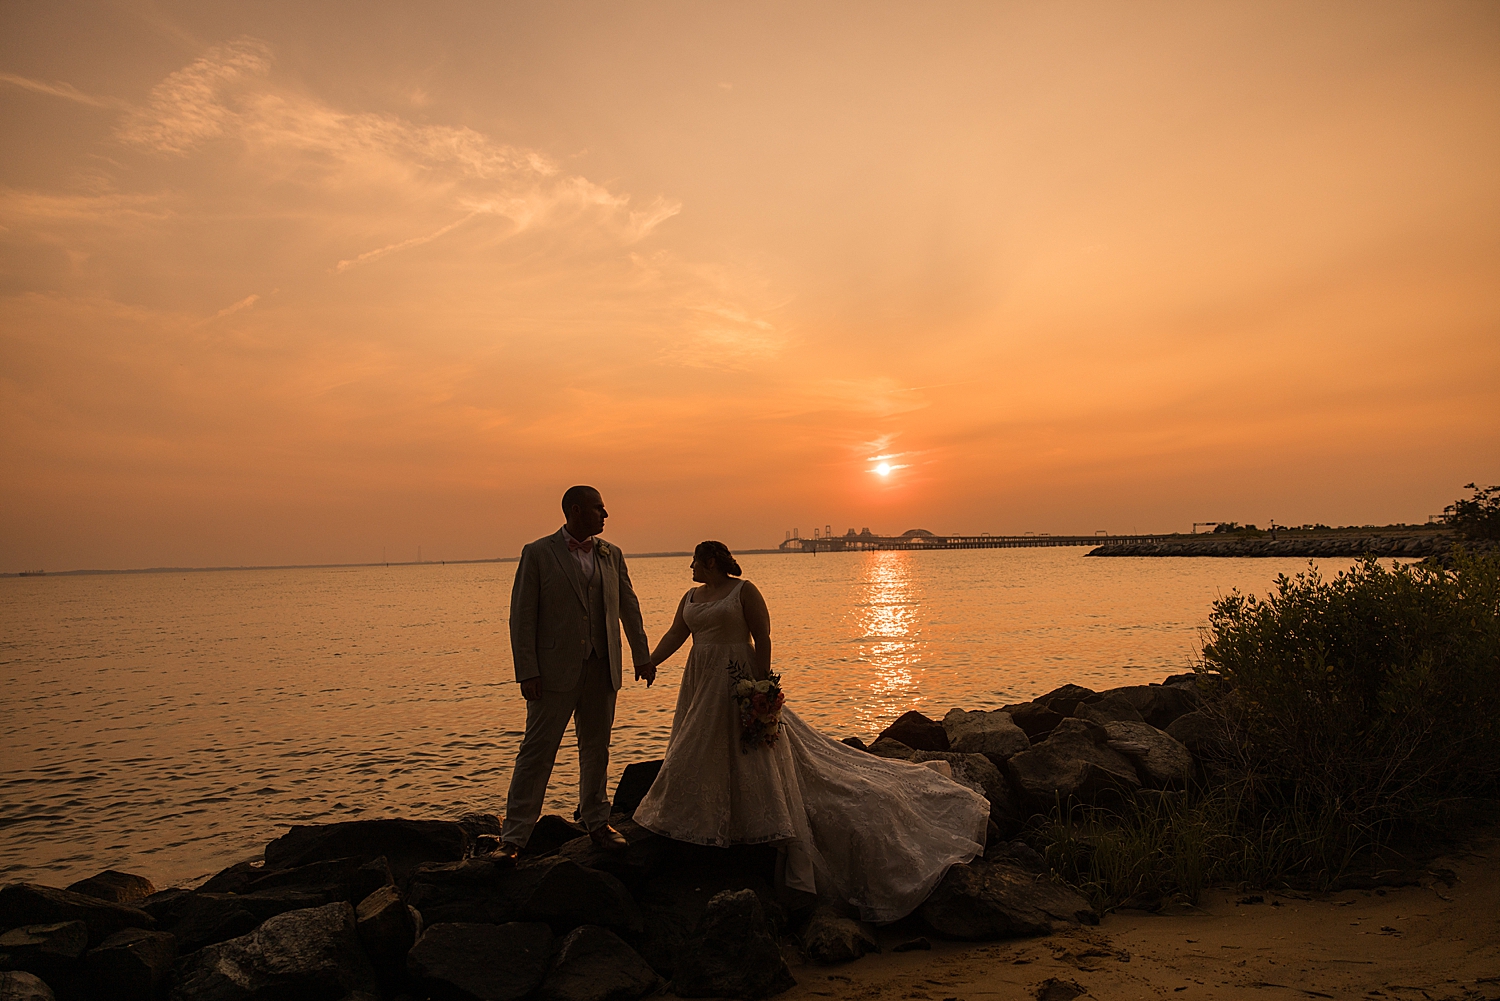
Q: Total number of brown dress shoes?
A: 2